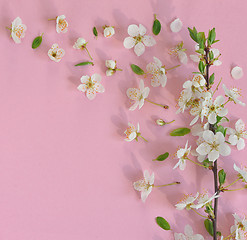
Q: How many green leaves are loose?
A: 8